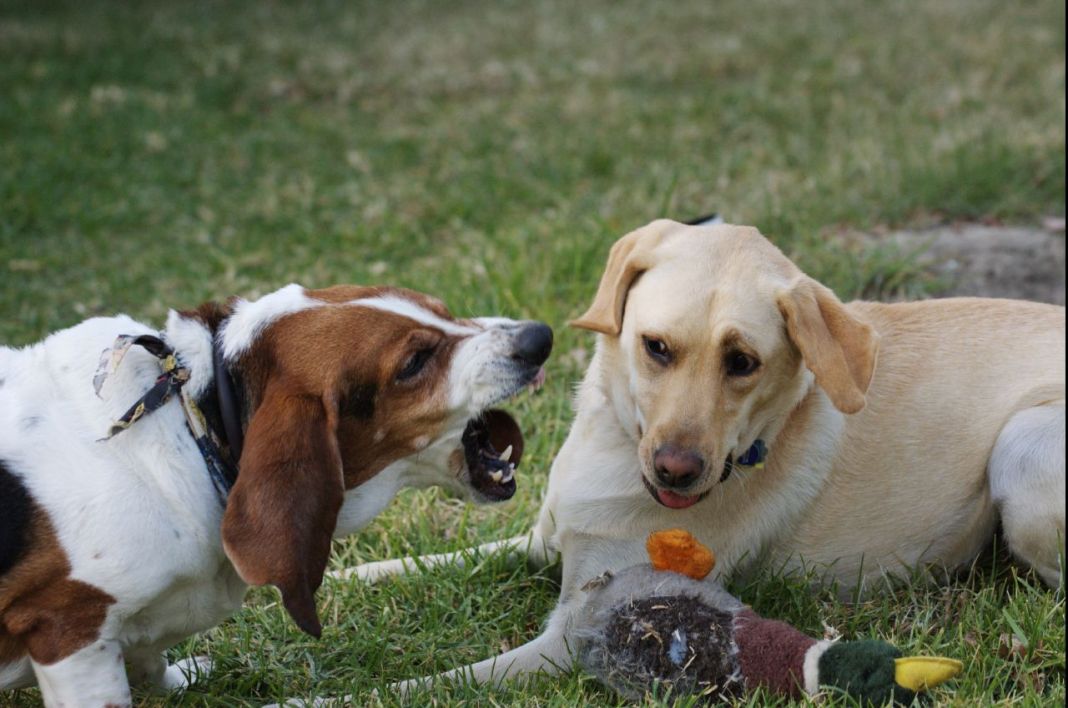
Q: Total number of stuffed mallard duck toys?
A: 1